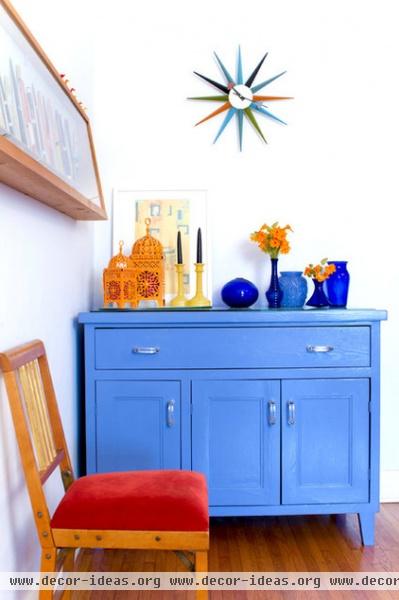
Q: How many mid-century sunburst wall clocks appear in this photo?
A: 1